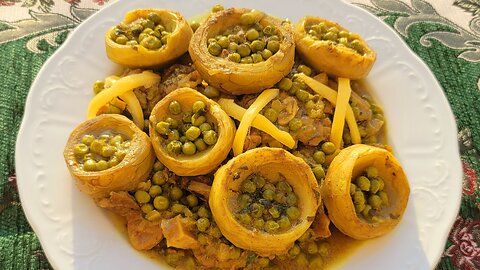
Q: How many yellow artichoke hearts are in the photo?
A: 7